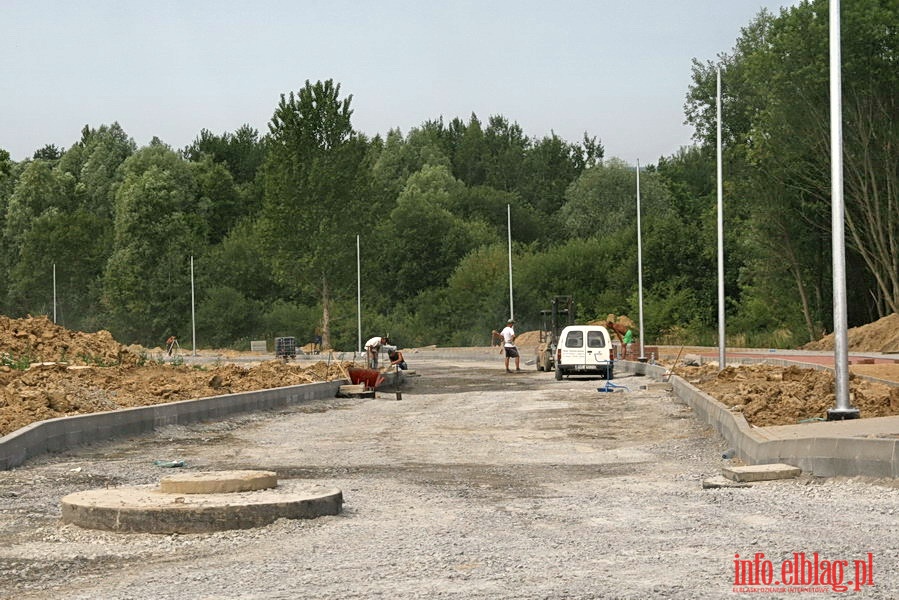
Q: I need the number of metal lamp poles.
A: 7